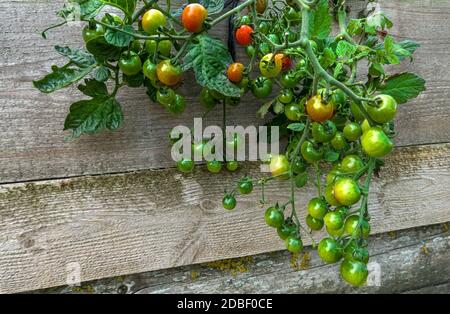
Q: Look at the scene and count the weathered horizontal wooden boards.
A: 3